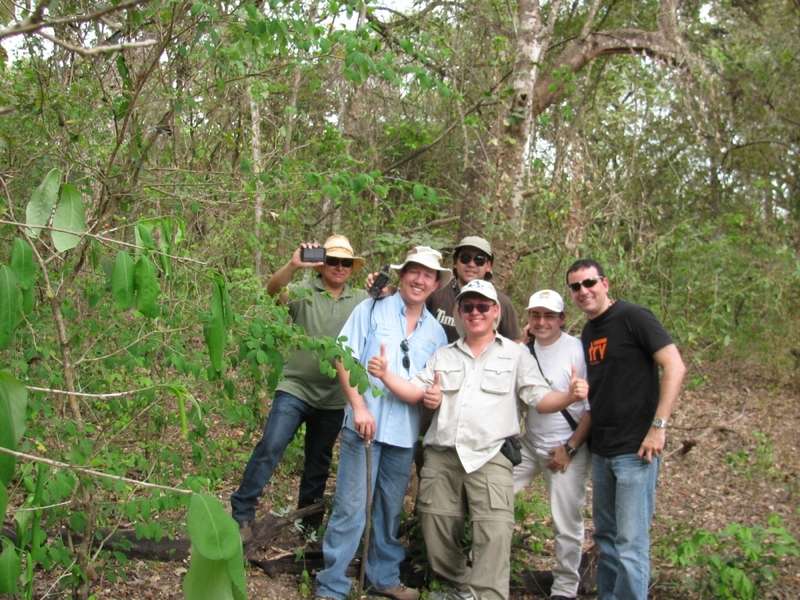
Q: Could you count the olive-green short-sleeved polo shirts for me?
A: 1